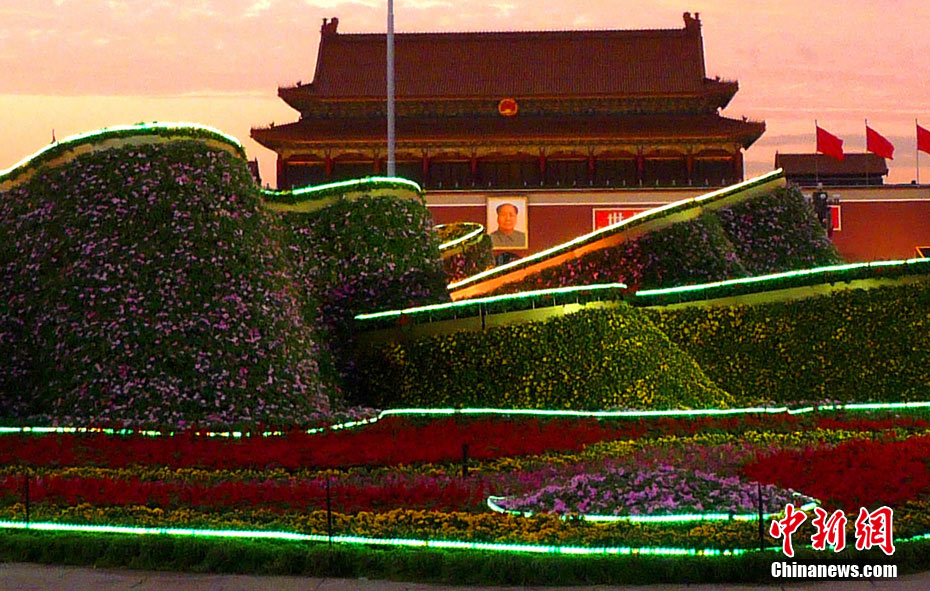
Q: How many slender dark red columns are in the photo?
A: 10